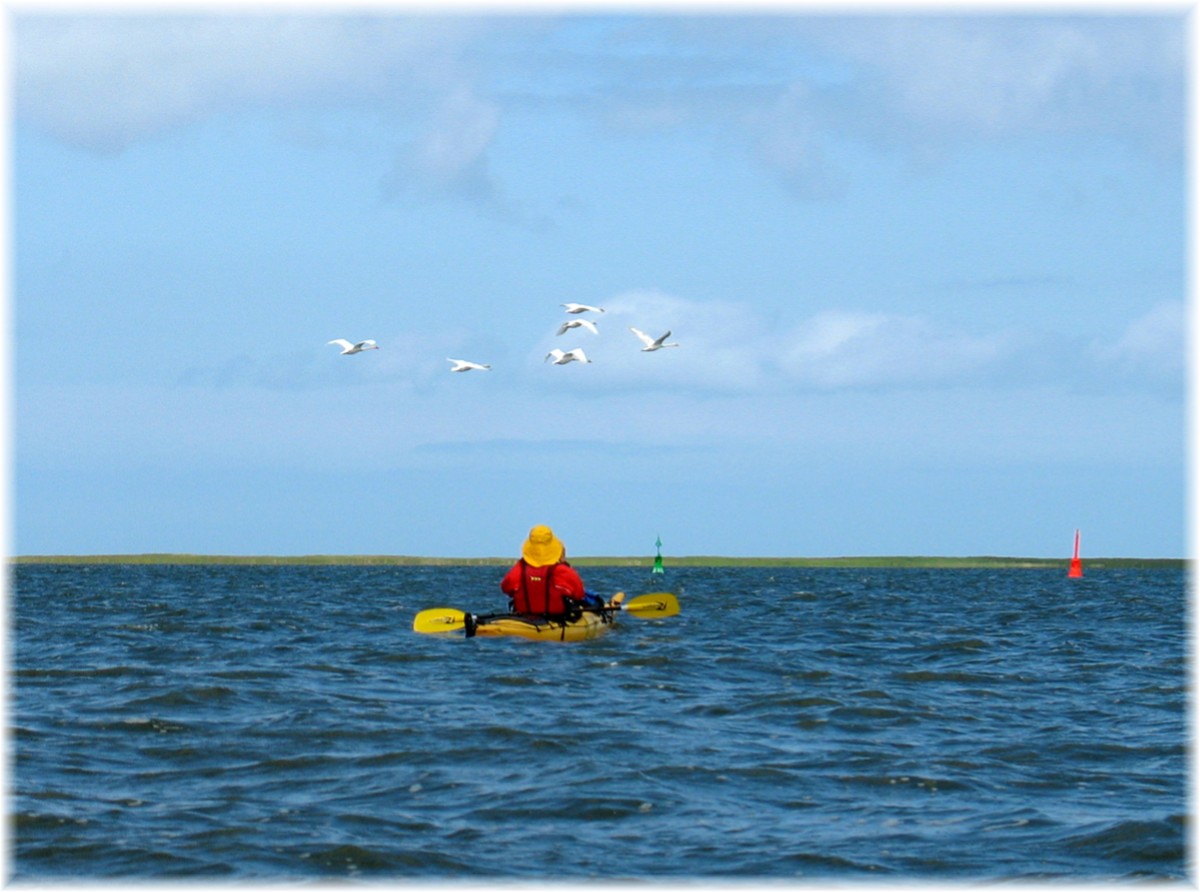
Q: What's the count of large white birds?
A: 6